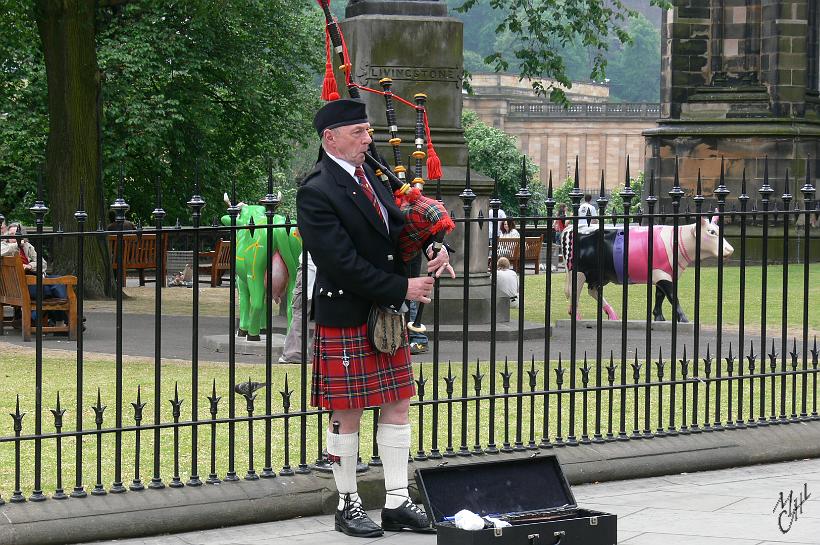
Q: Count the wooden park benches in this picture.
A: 4